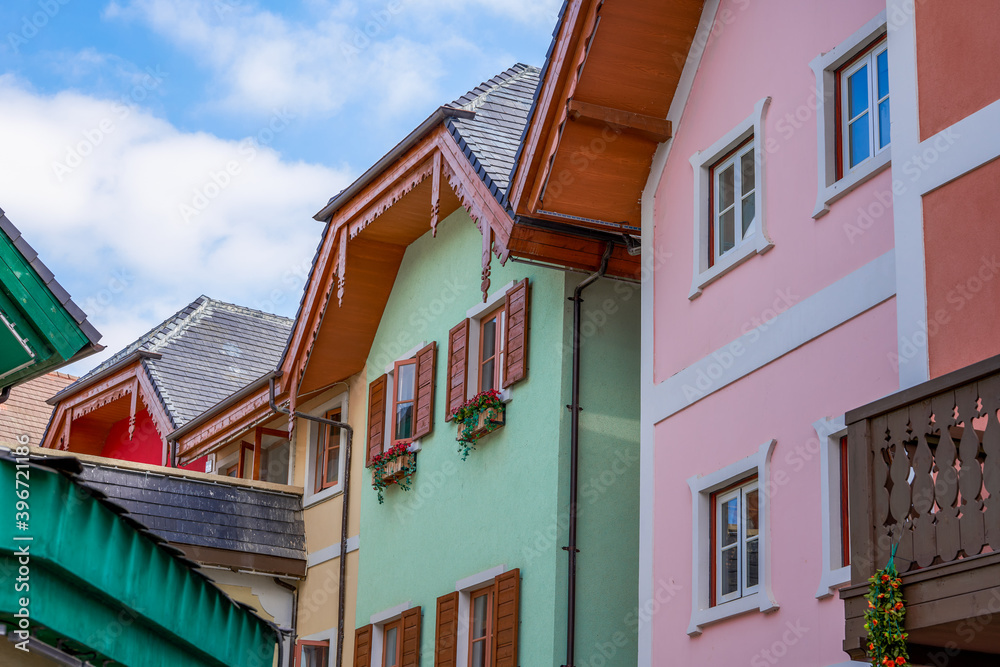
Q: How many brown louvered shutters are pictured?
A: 8